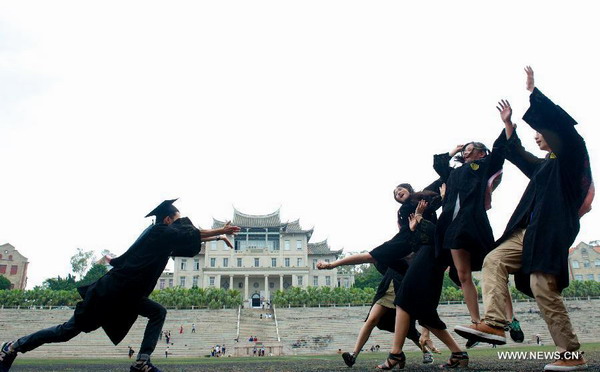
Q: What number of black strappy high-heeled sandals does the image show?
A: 2